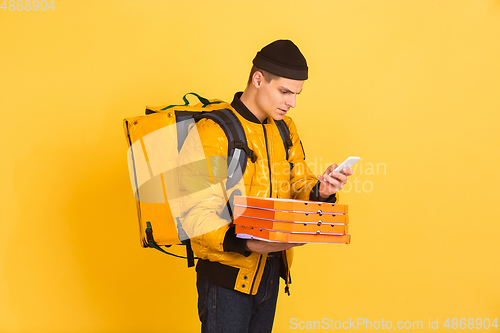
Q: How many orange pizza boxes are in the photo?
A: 4